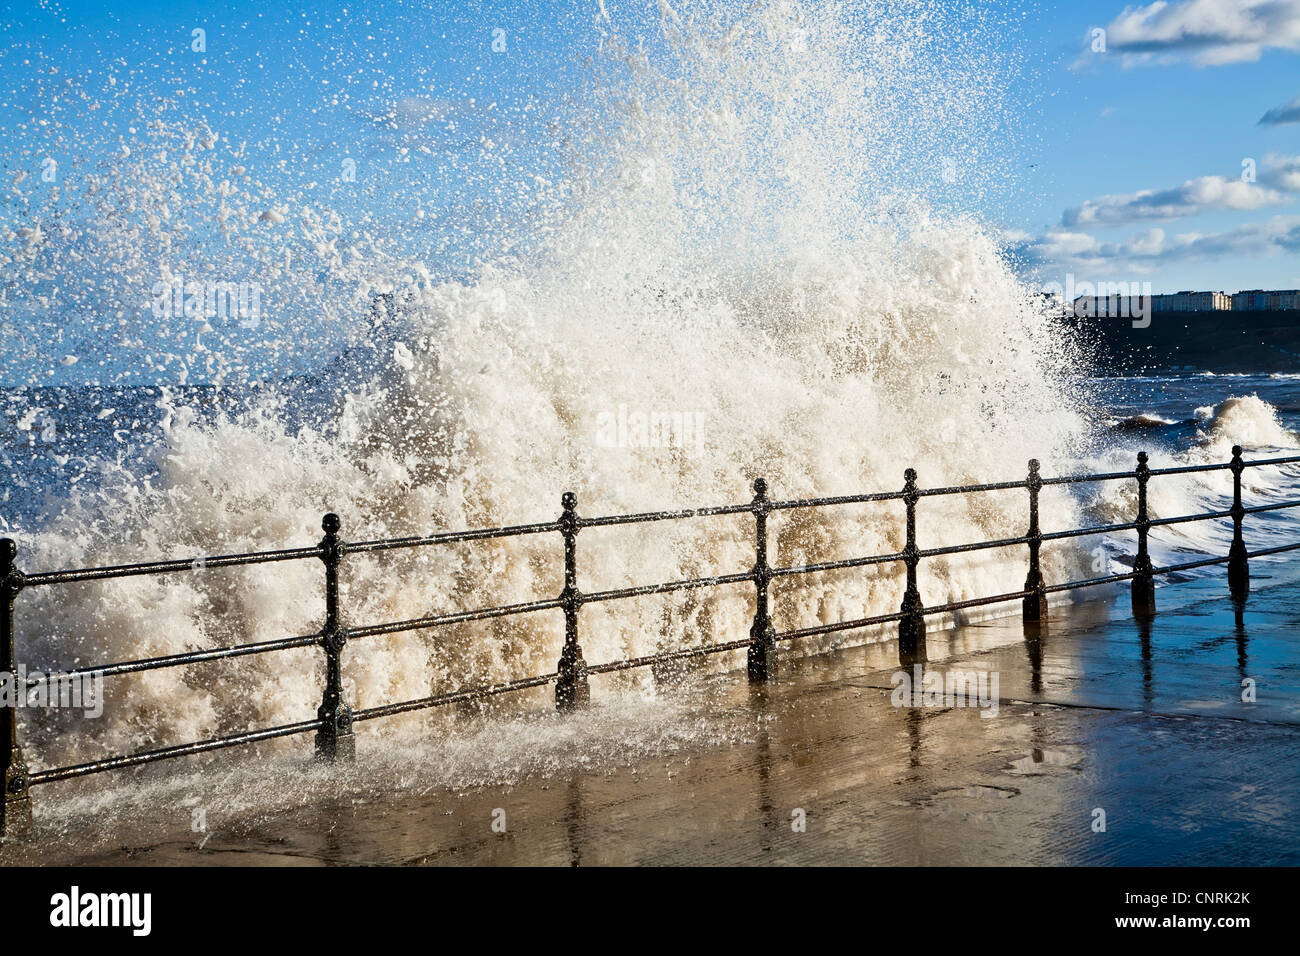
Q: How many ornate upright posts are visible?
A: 8